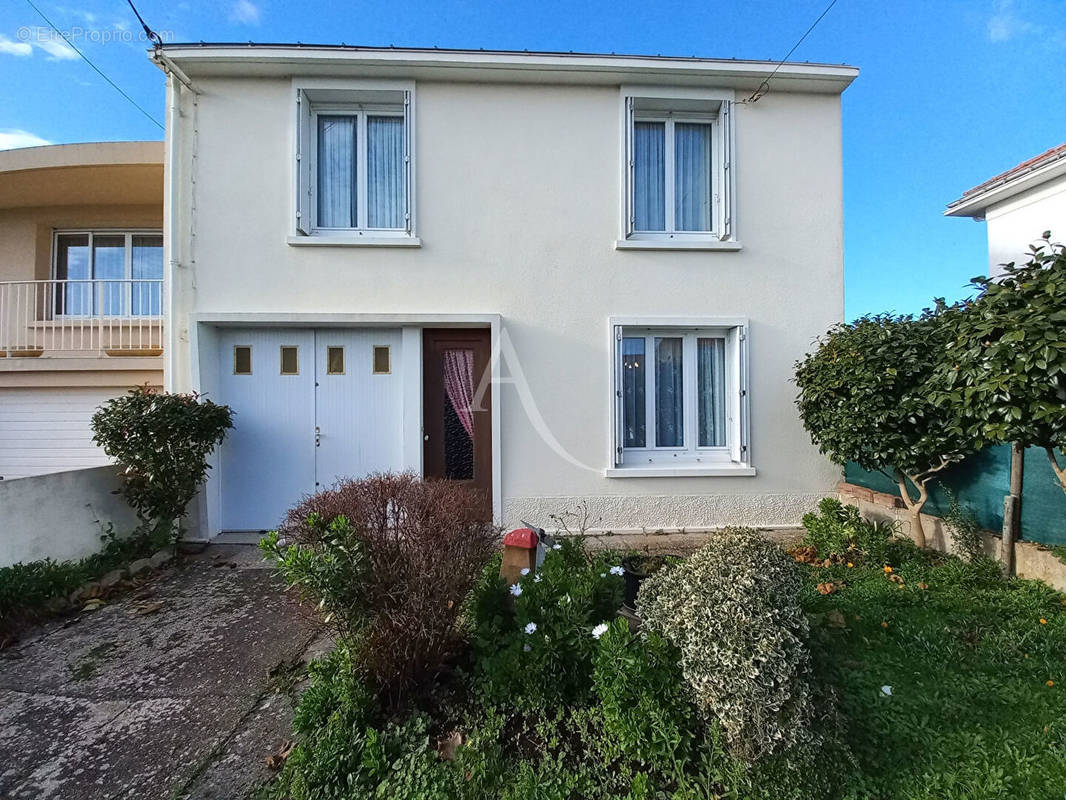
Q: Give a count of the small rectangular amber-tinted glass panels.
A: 4